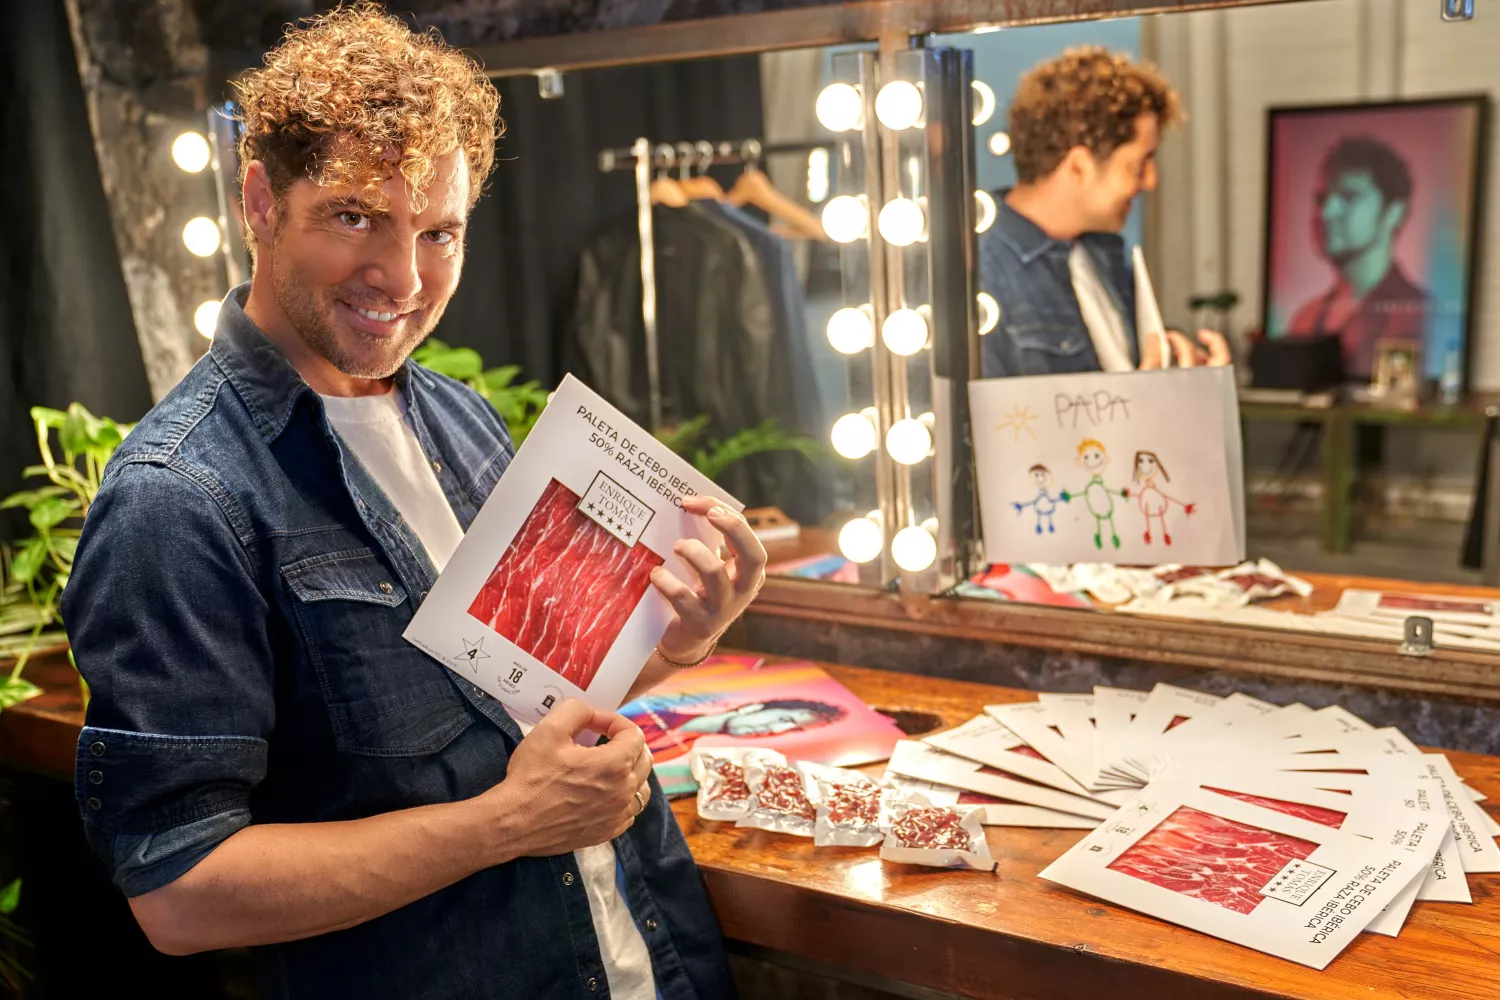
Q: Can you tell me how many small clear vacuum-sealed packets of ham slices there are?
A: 4